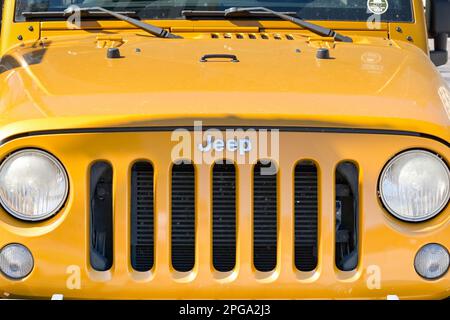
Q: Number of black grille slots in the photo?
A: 7